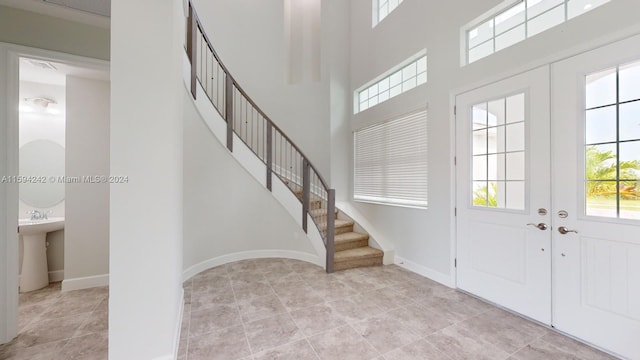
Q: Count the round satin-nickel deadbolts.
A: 2